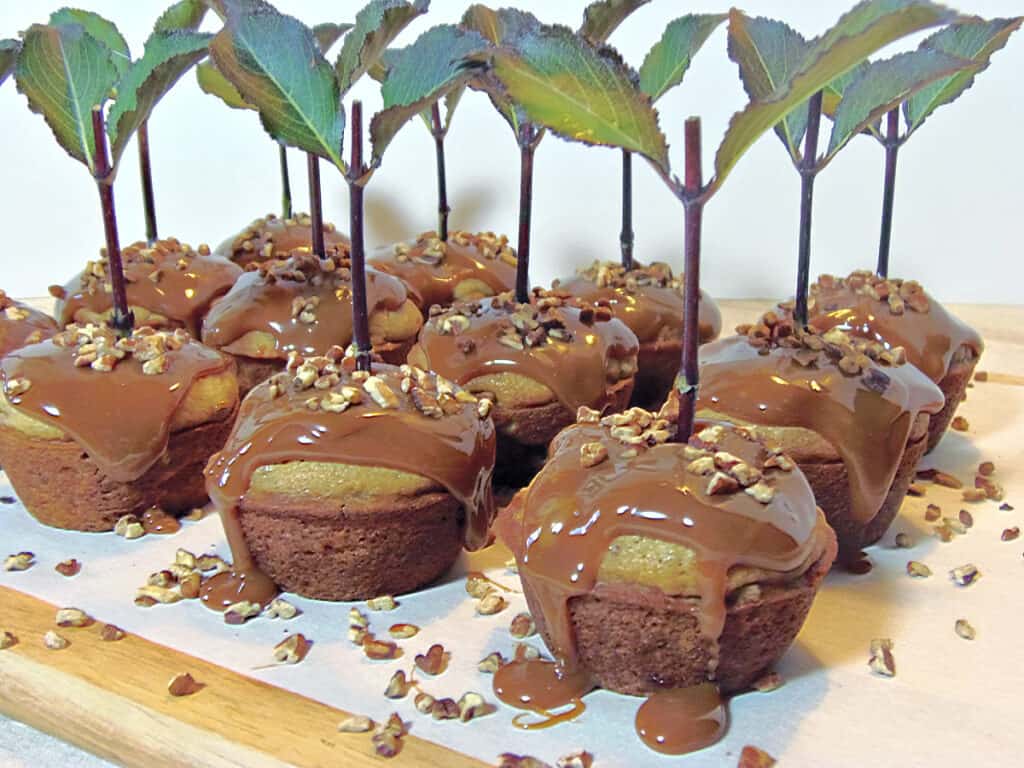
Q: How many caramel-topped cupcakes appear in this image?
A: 12